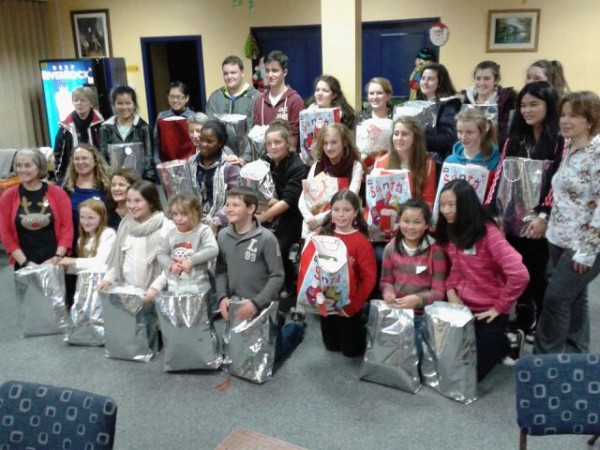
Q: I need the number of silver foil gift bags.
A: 15